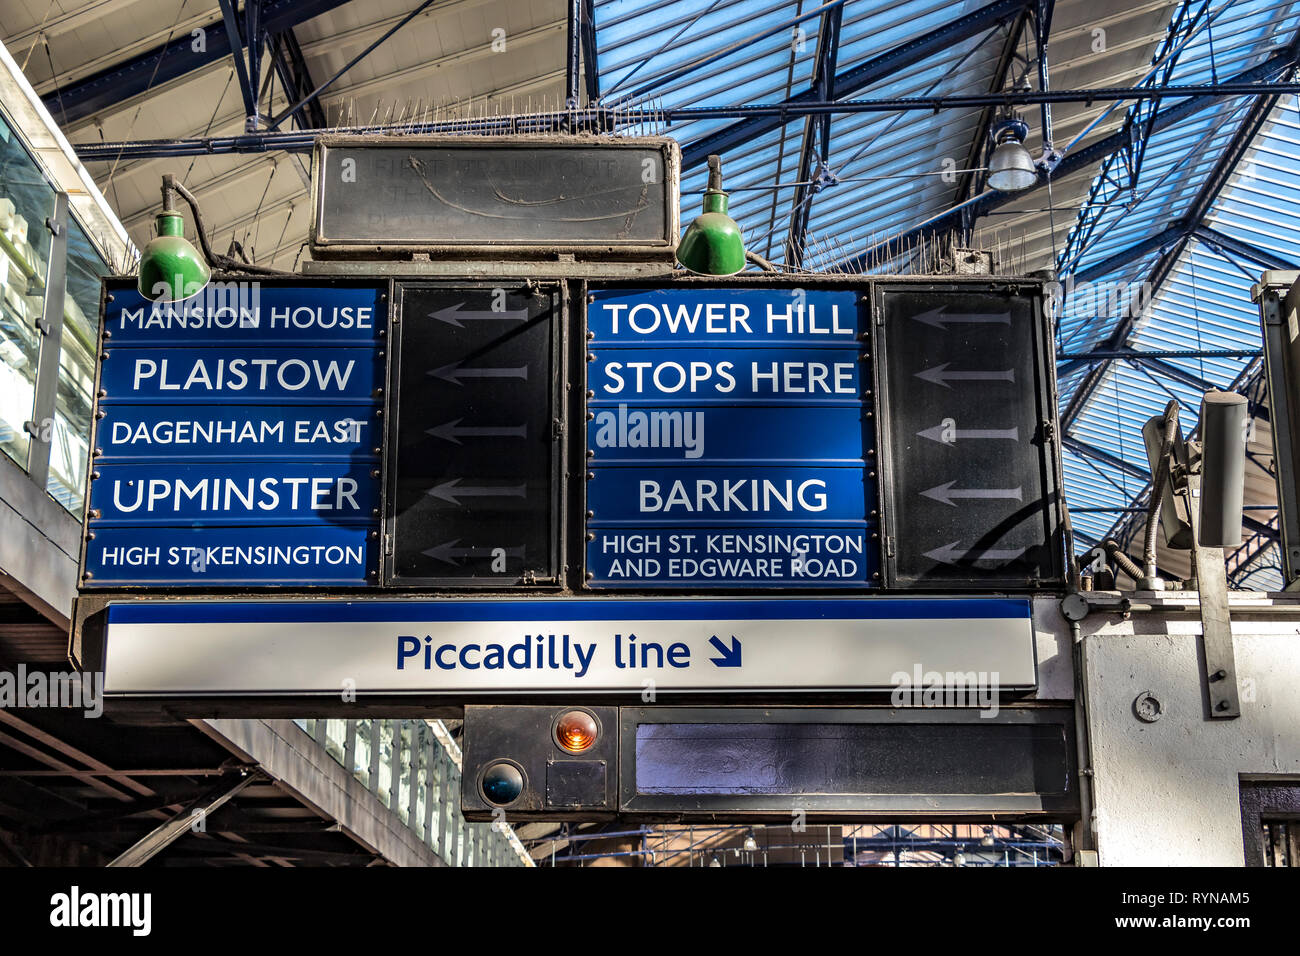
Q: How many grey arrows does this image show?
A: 10